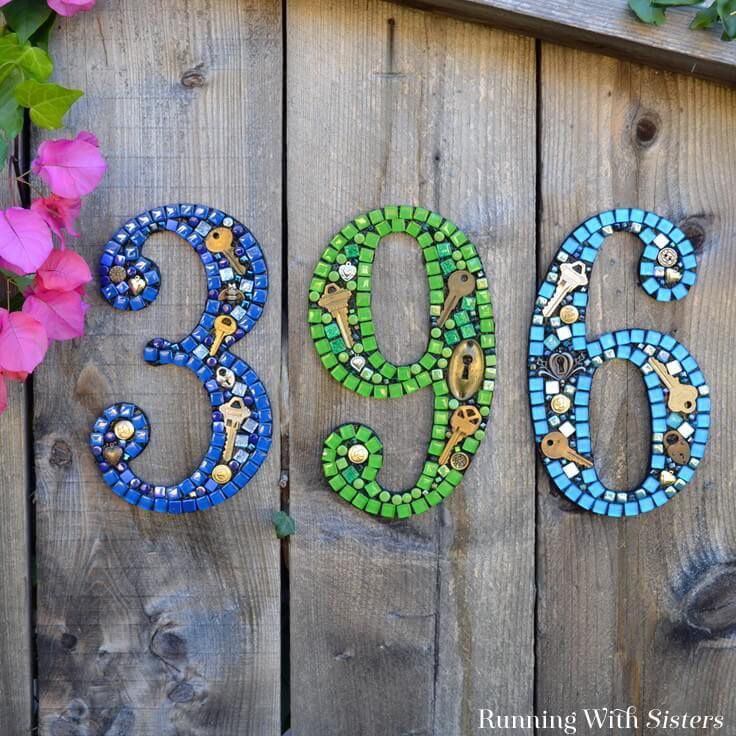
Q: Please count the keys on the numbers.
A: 9